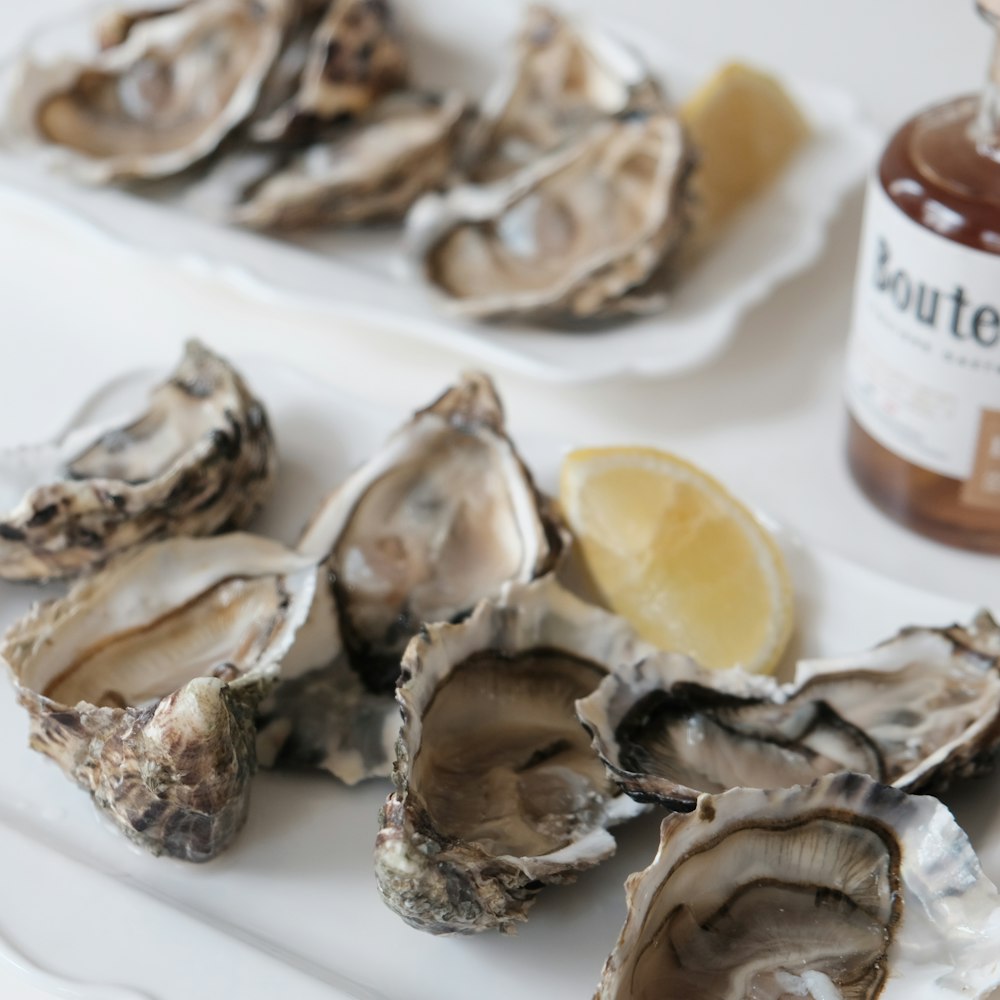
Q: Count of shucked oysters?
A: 11